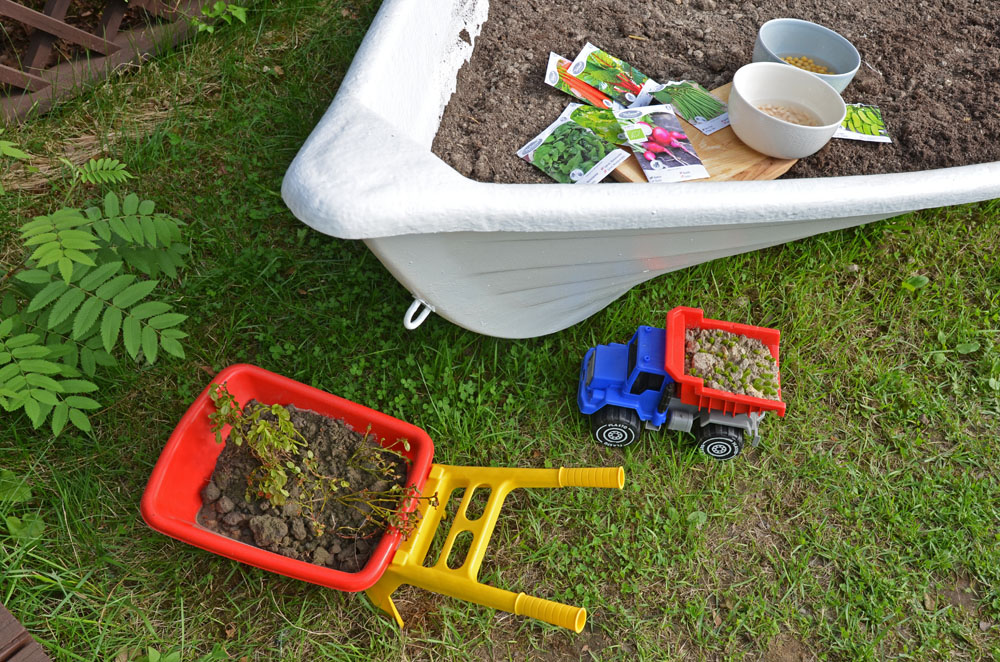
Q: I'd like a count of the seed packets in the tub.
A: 7